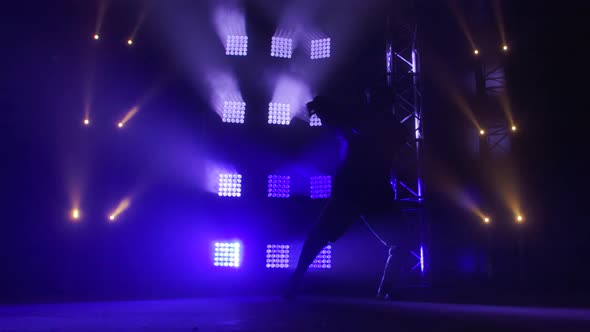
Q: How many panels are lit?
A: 12